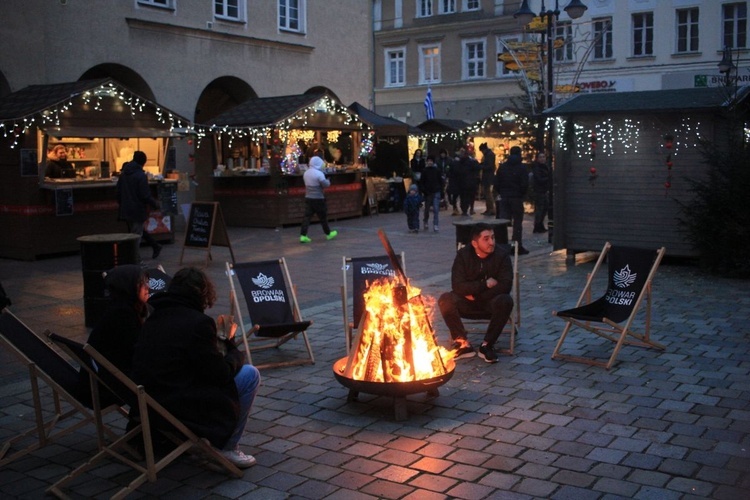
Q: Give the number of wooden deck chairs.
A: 7